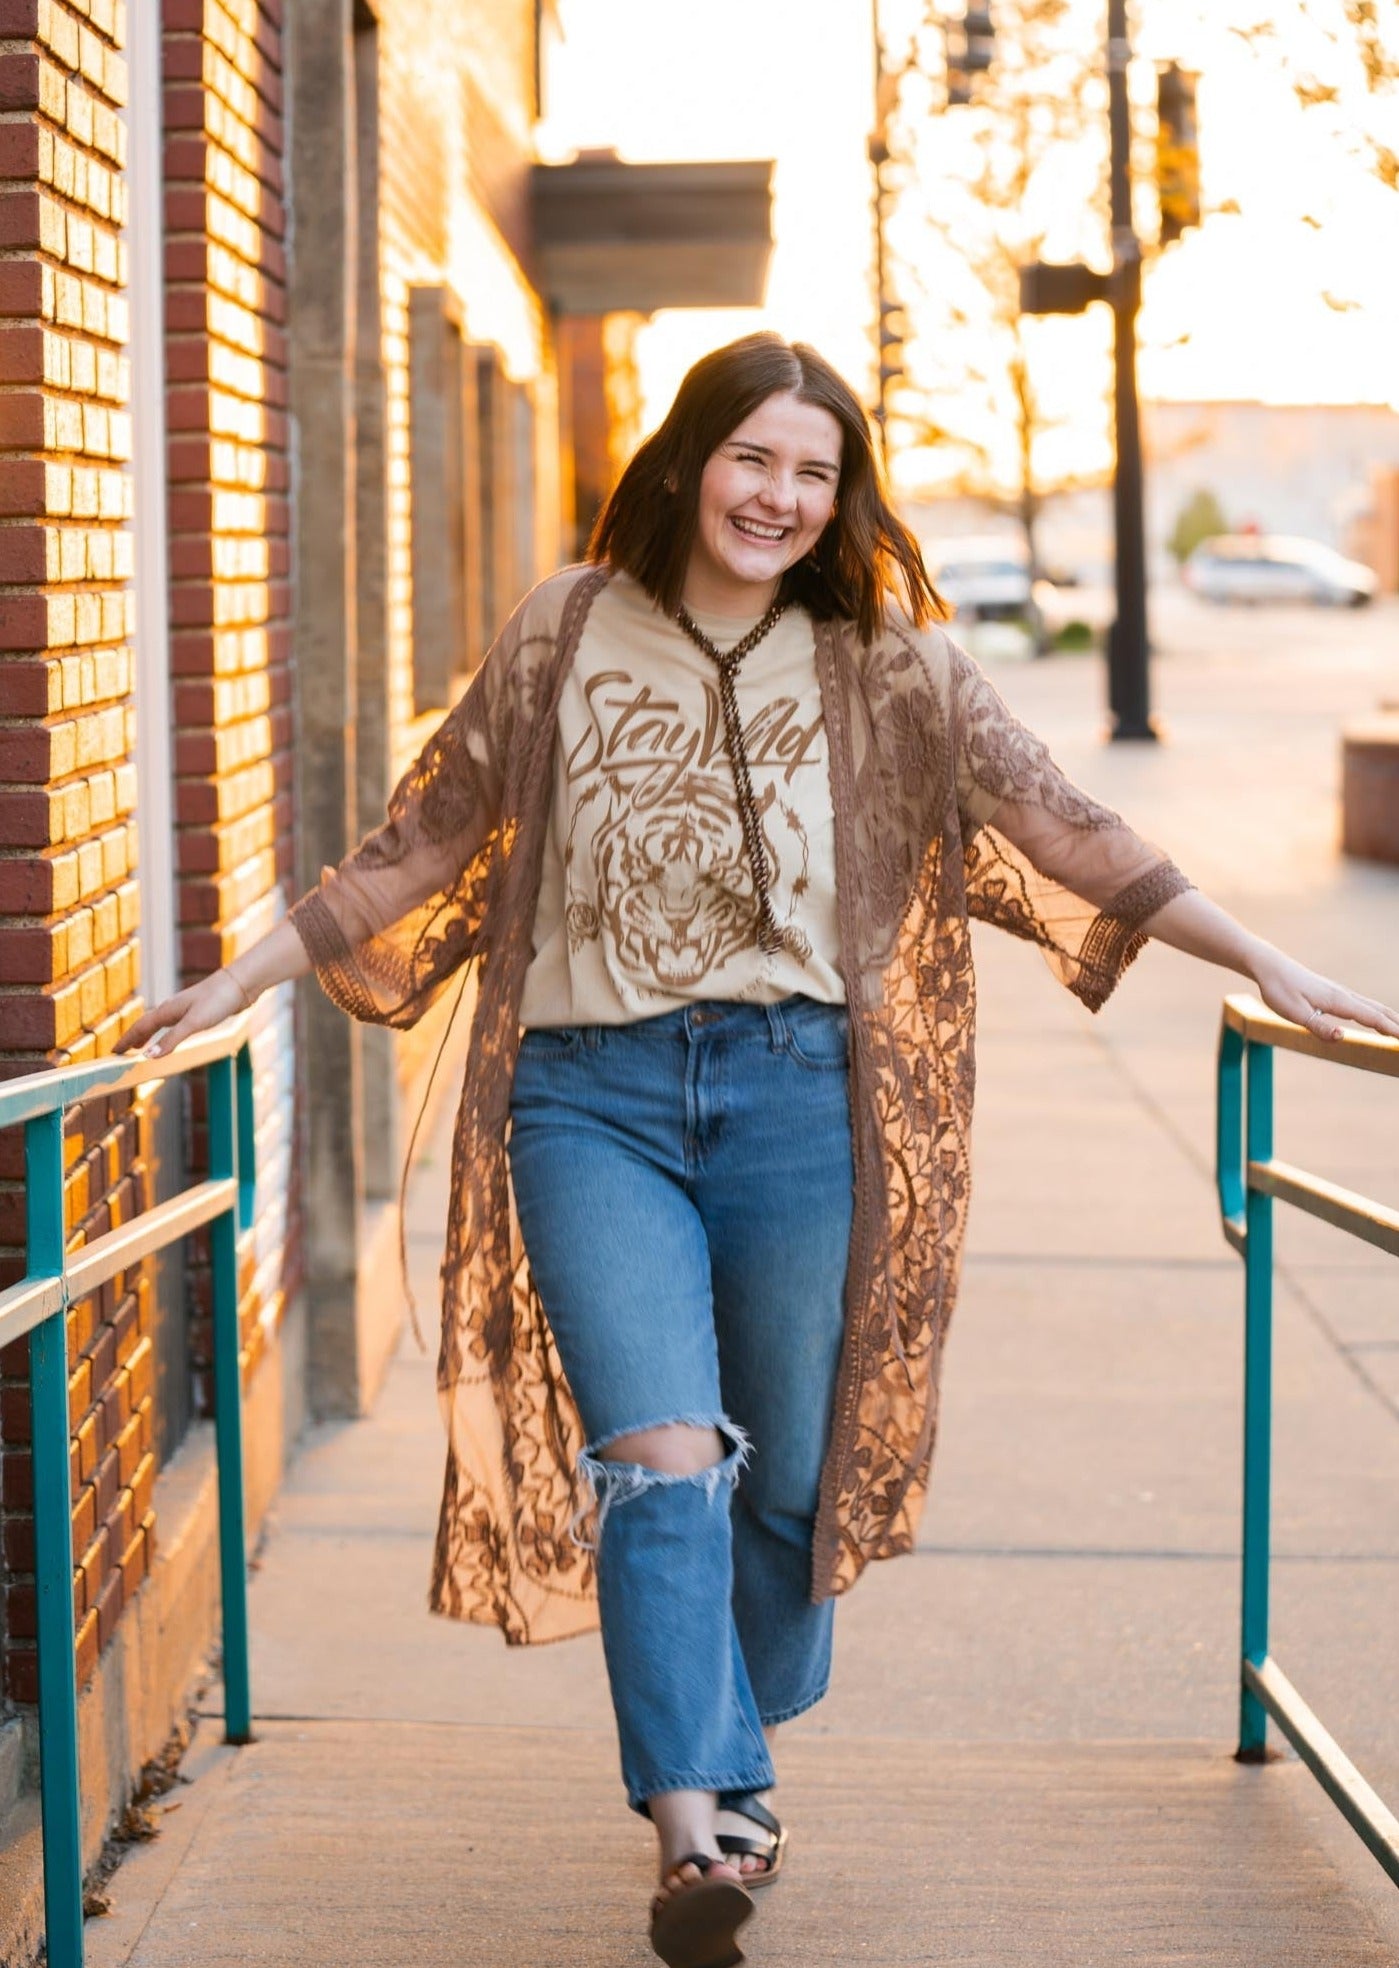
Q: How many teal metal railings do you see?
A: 2